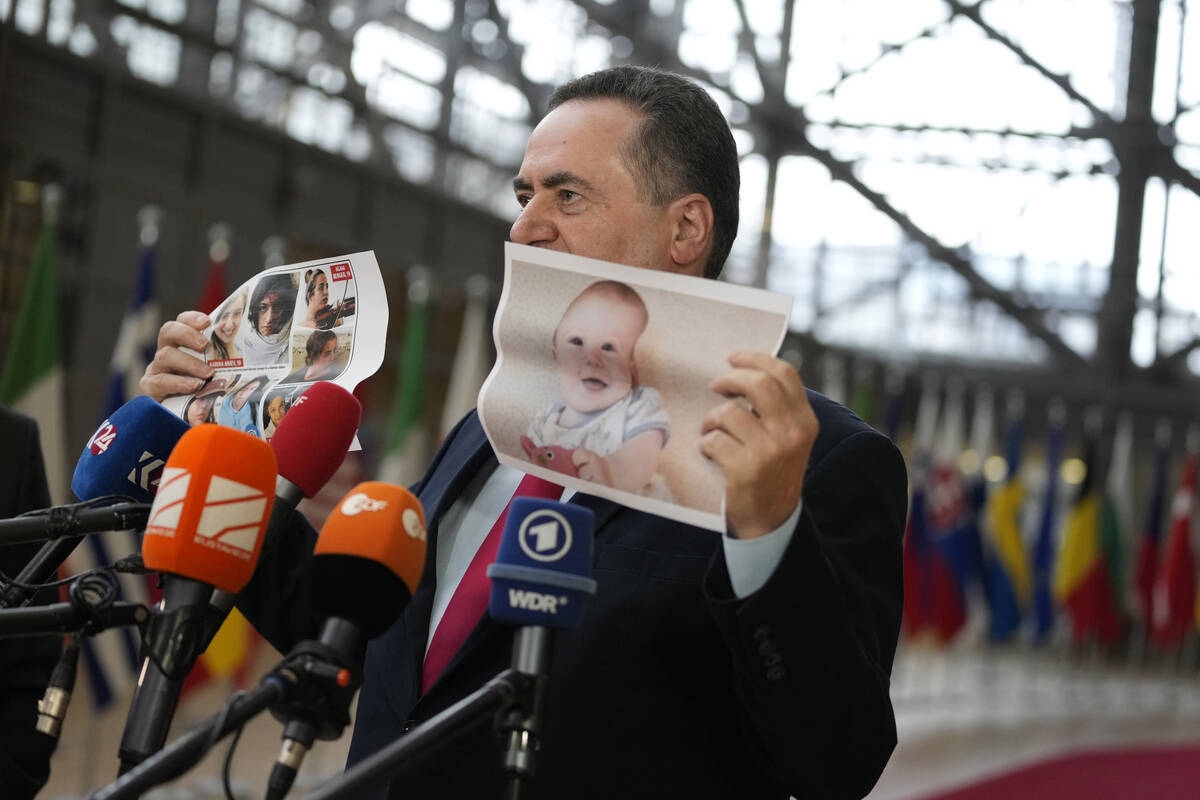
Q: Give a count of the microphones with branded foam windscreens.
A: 5